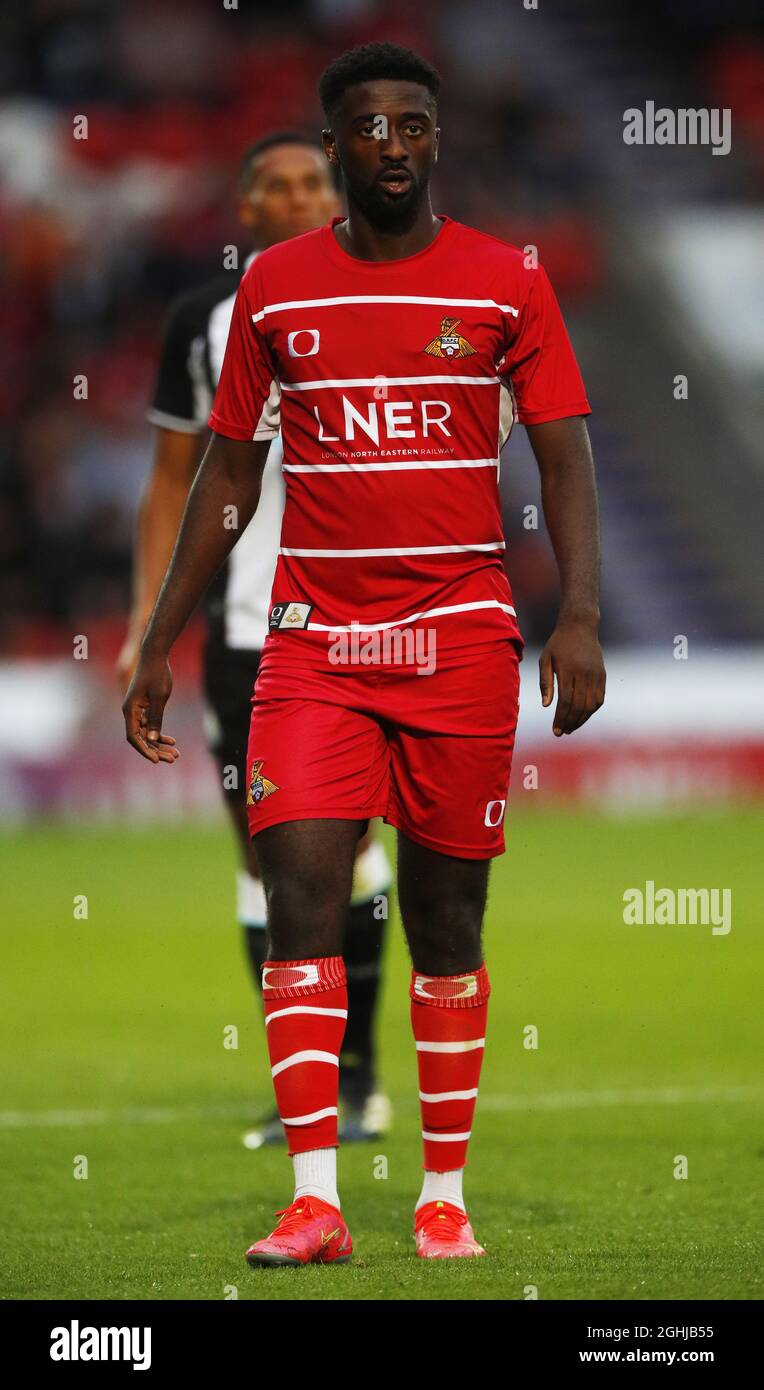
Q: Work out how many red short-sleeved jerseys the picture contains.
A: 1